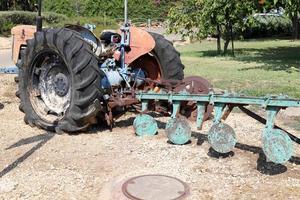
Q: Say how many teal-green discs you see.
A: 4